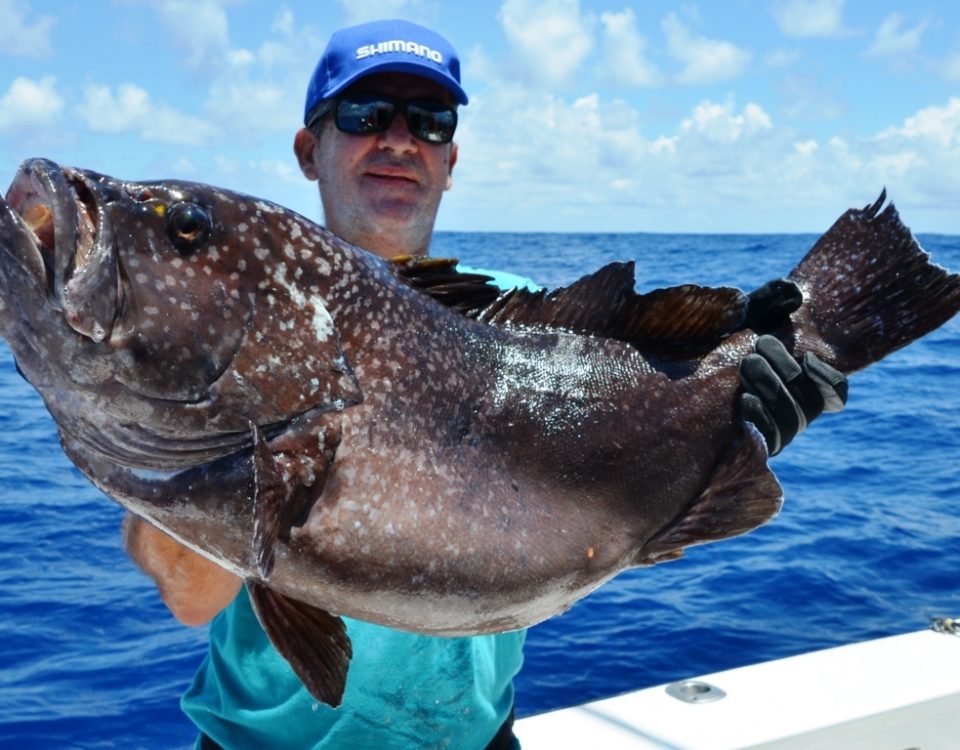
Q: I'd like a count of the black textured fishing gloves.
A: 1